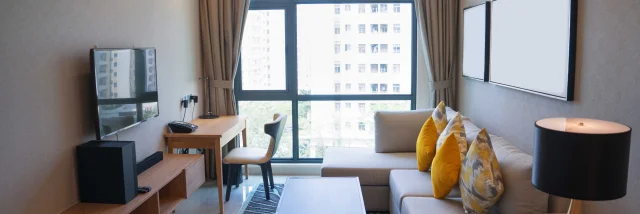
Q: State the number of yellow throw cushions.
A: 2